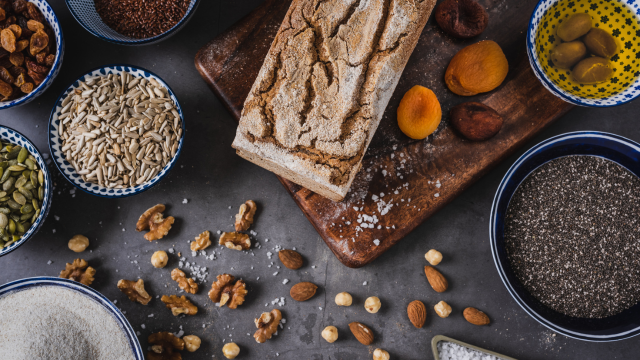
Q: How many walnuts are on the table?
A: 11